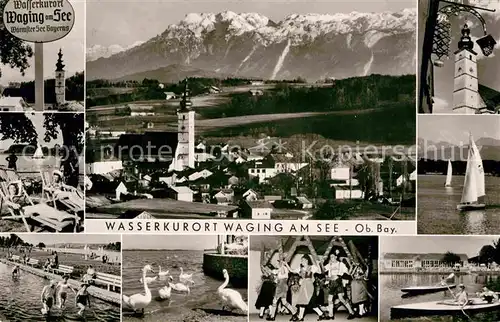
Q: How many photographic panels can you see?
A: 9